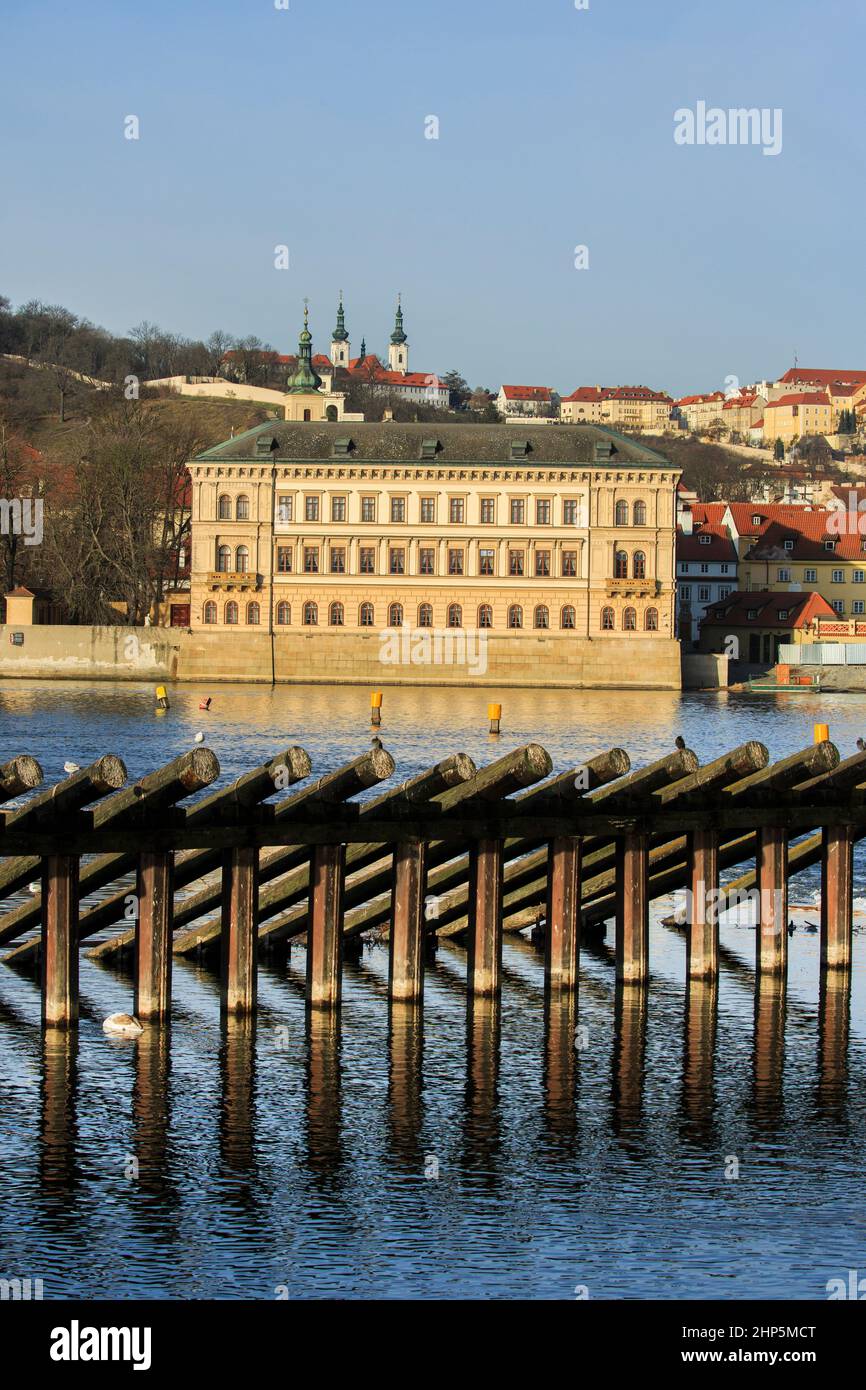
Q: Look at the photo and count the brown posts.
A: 11